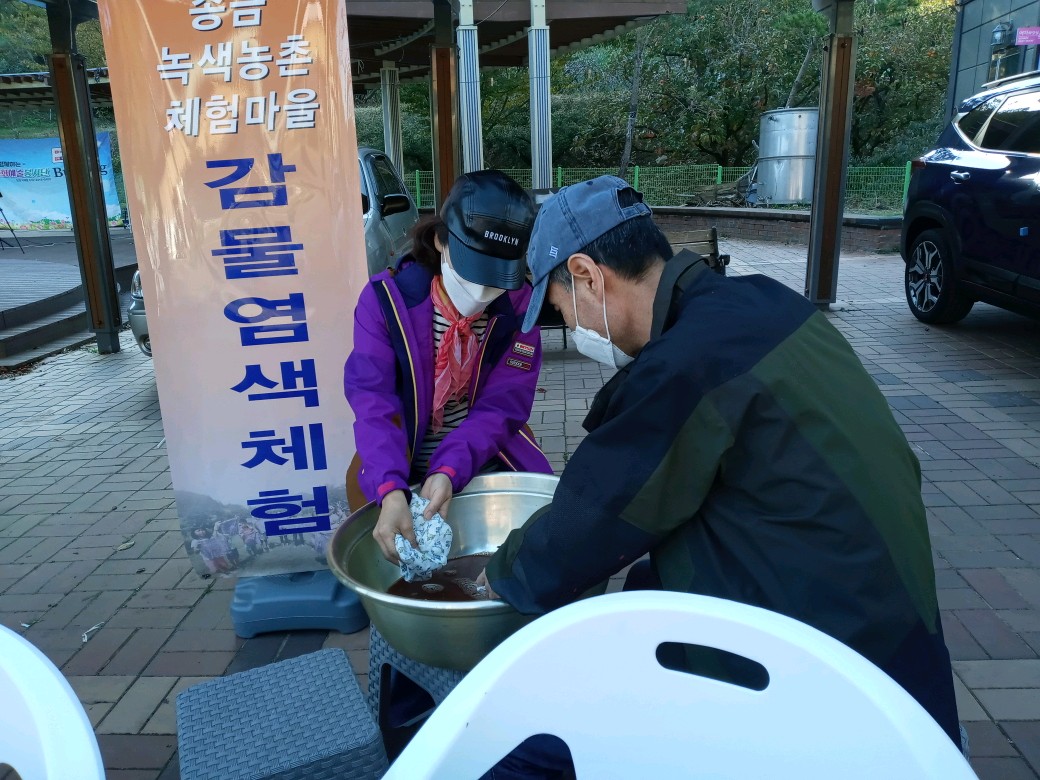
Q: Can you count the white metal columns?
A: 3